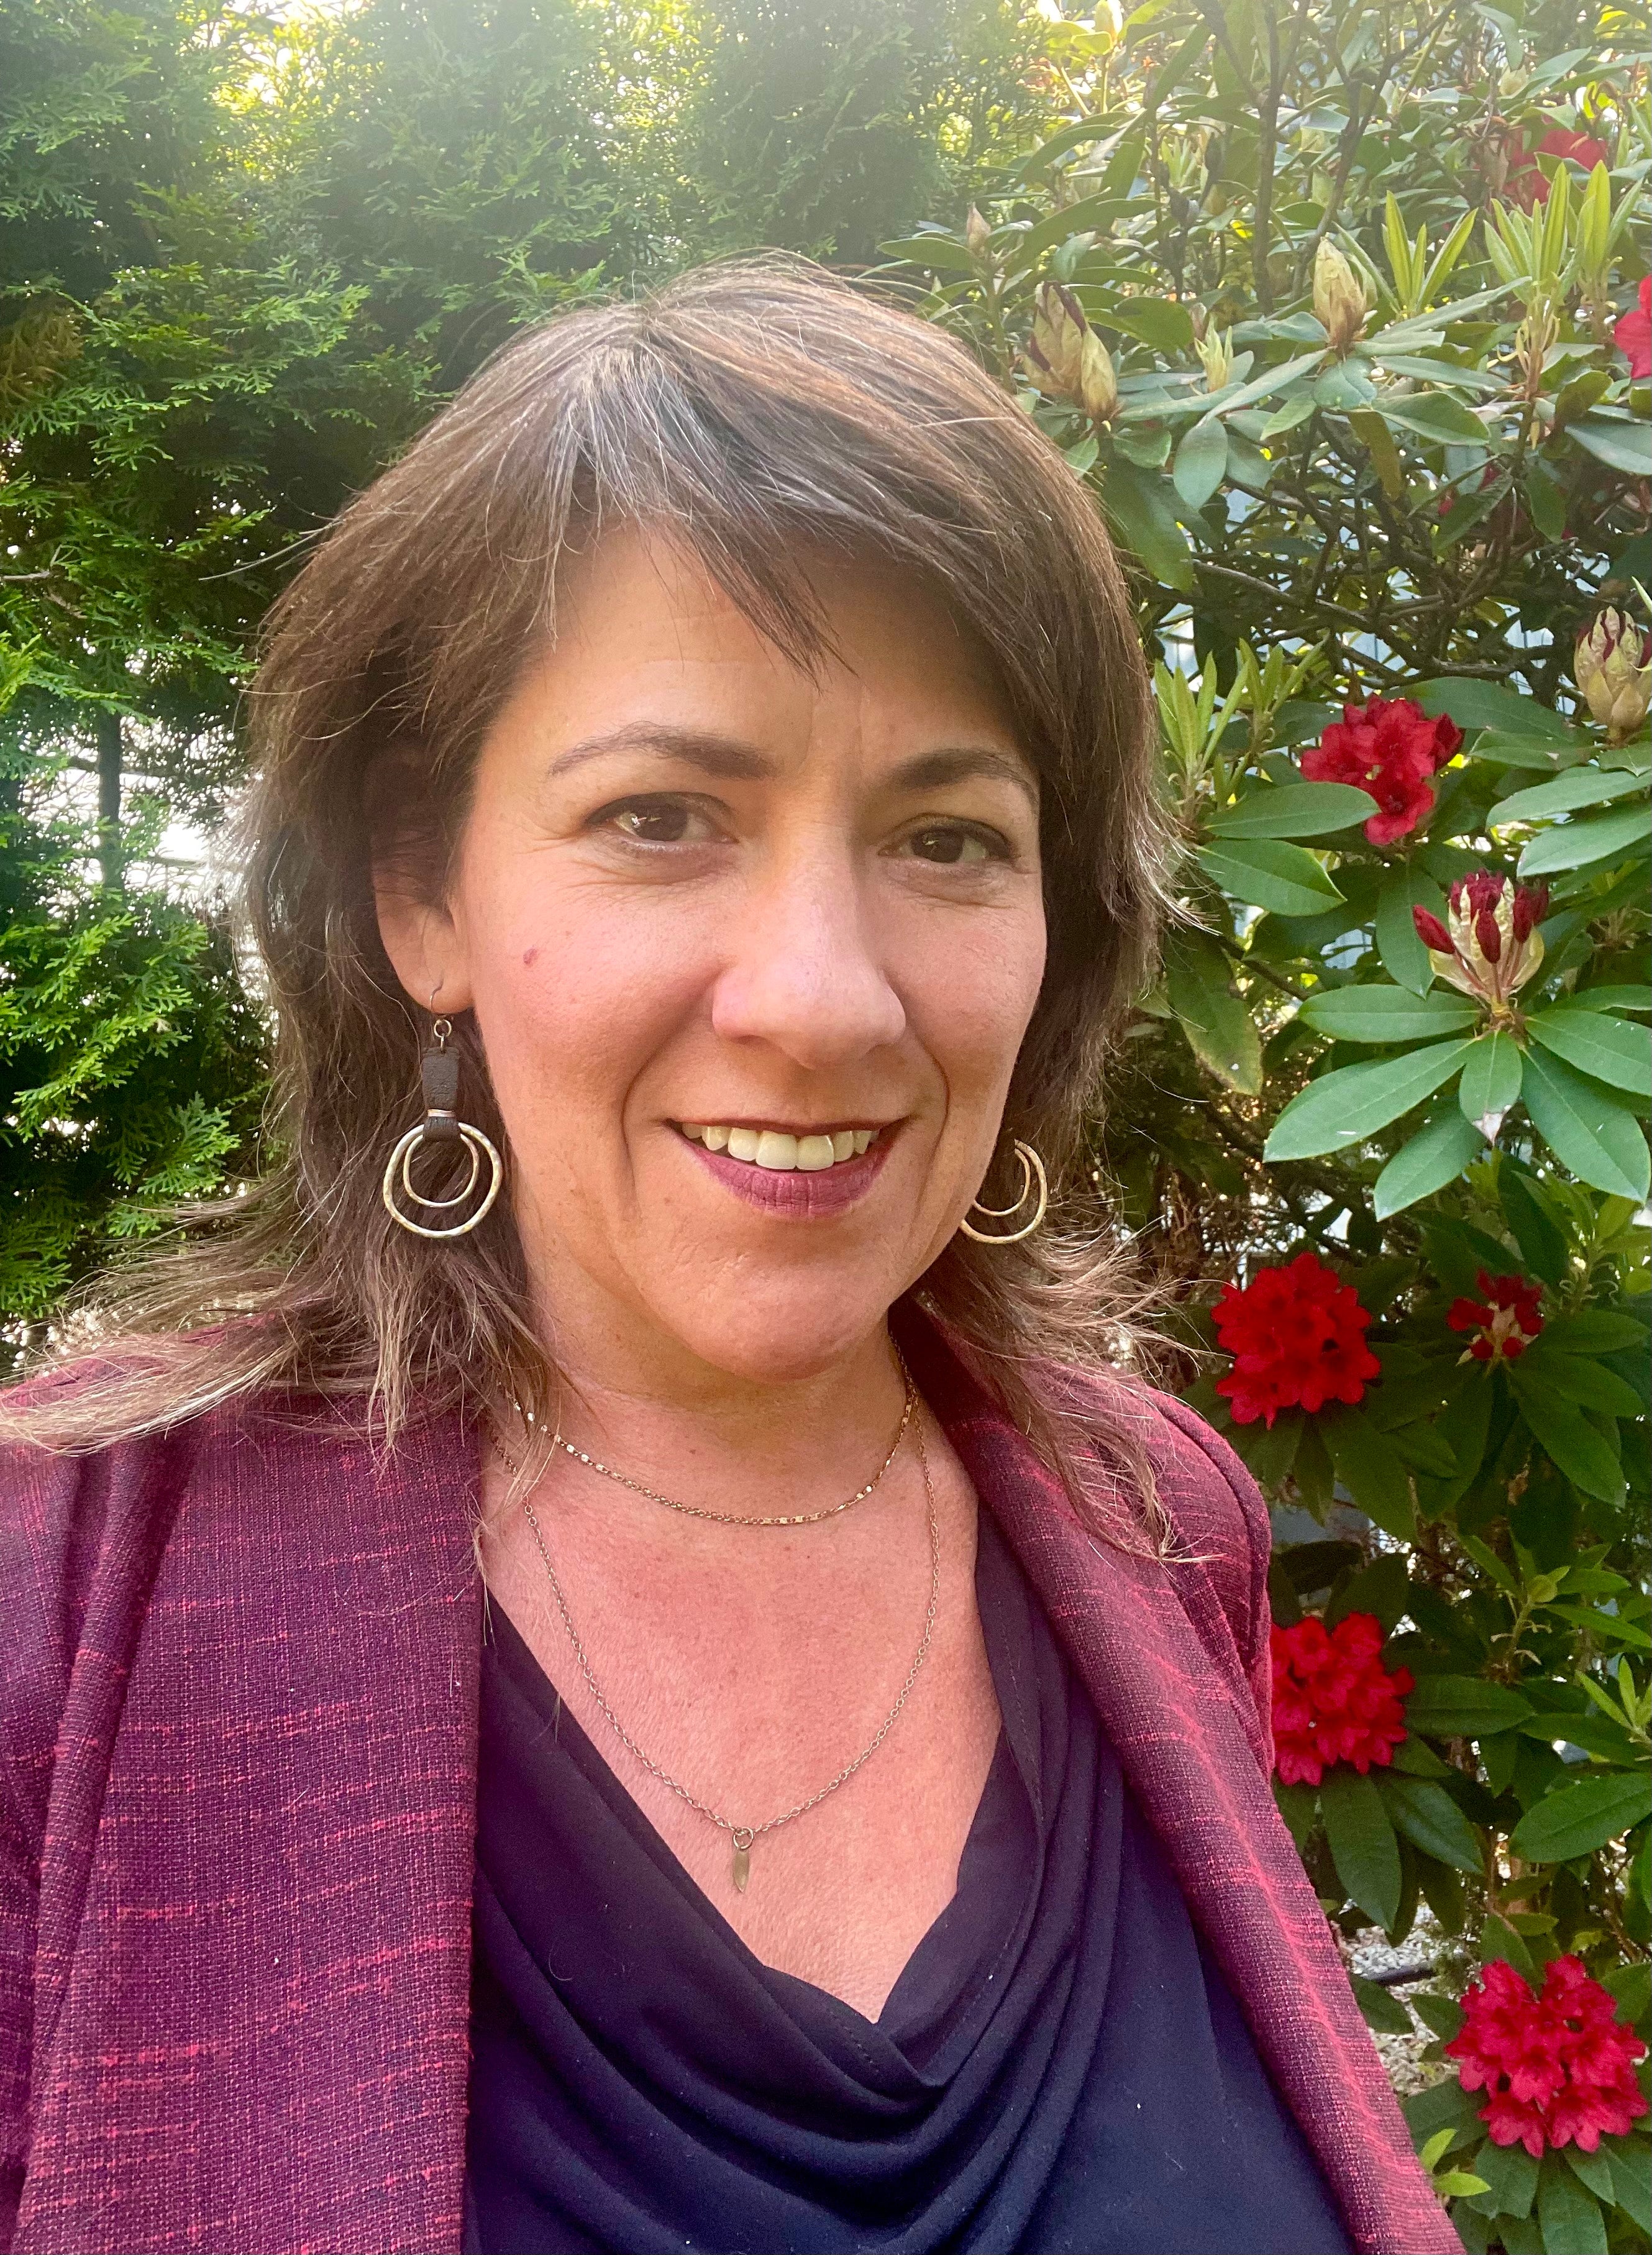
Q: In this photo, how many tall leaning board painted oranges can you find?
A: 0